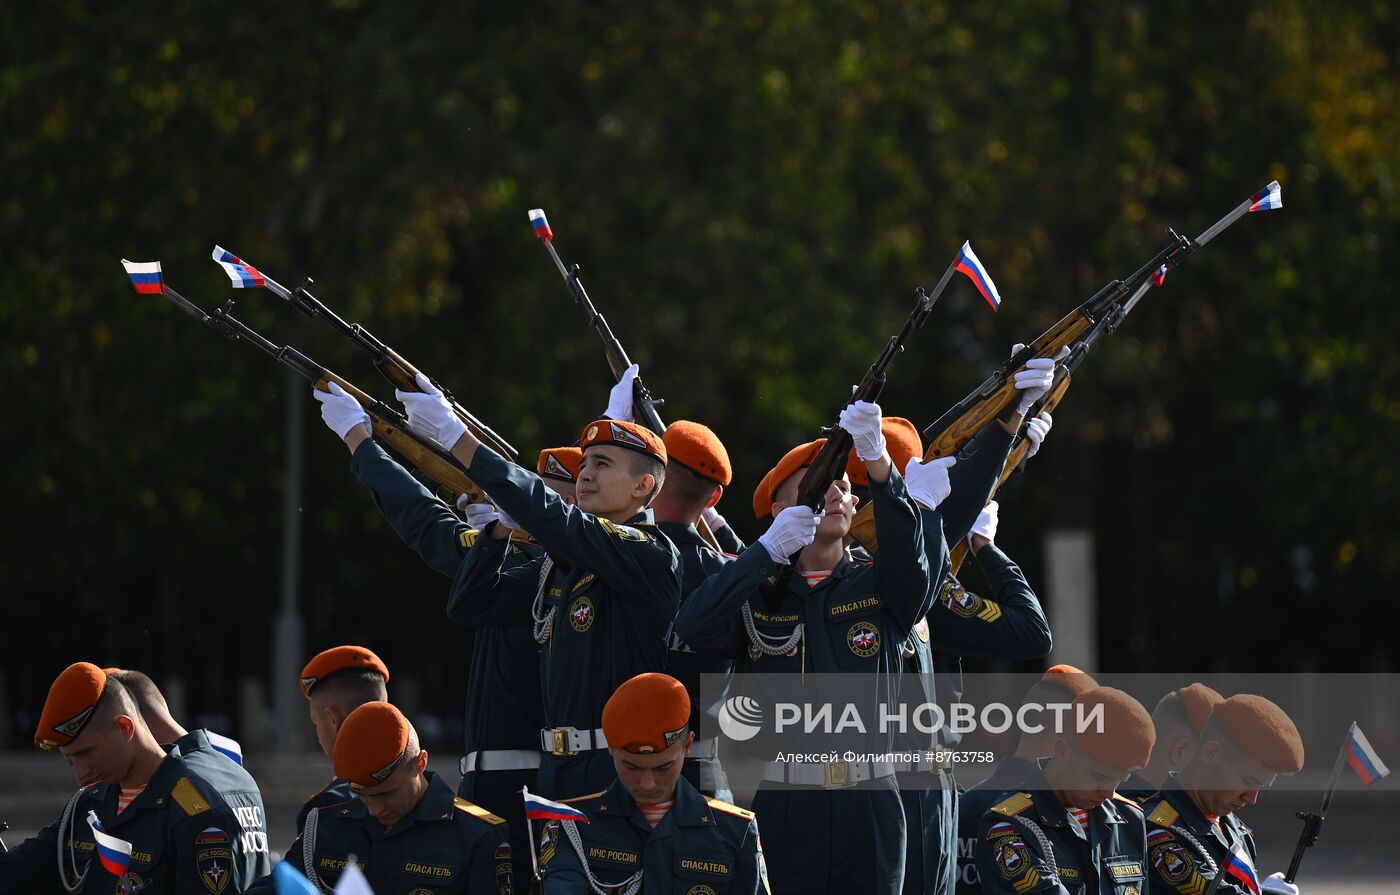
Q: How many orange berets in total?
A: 14